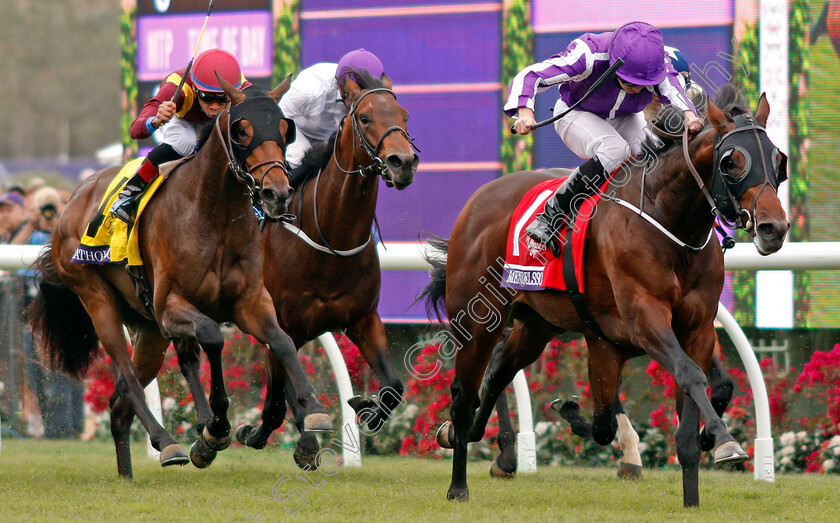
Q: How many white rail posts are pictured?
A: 4